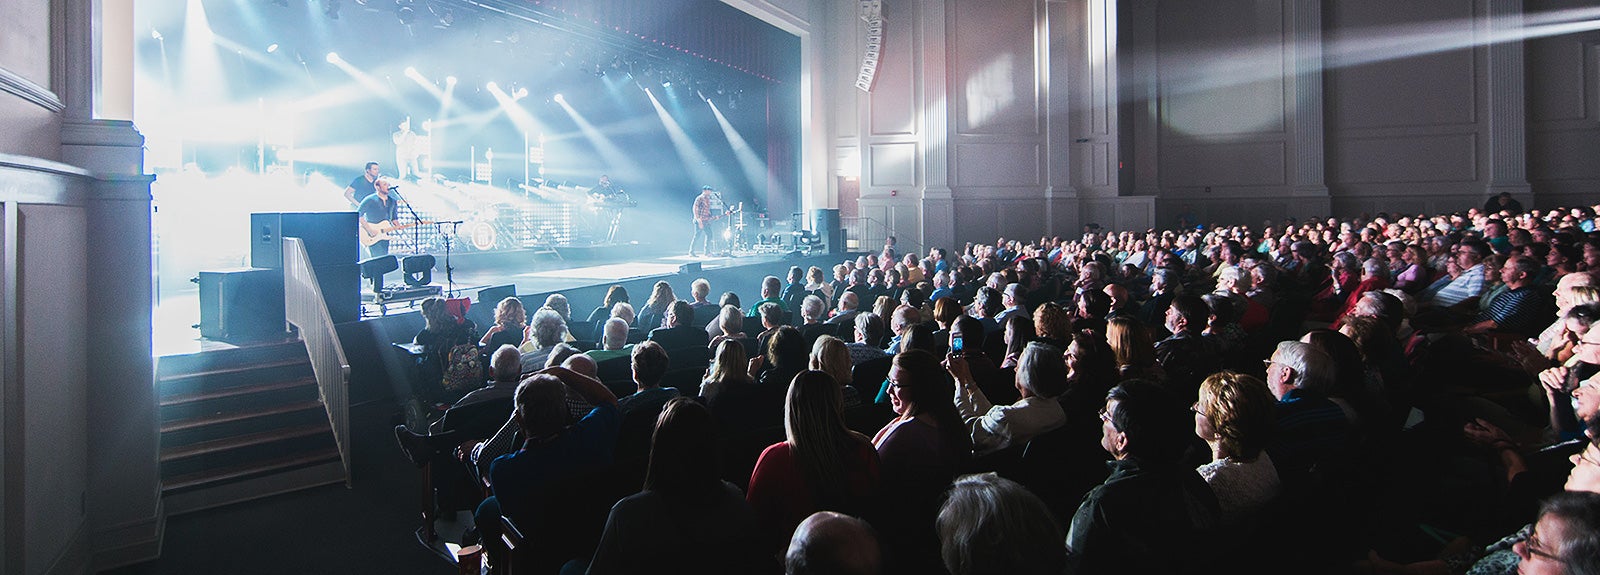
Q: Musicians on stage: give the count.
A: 5